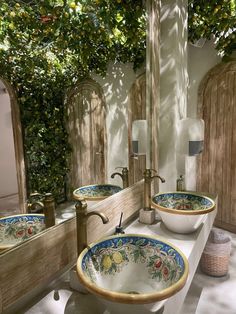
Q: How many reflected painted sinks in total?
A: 2